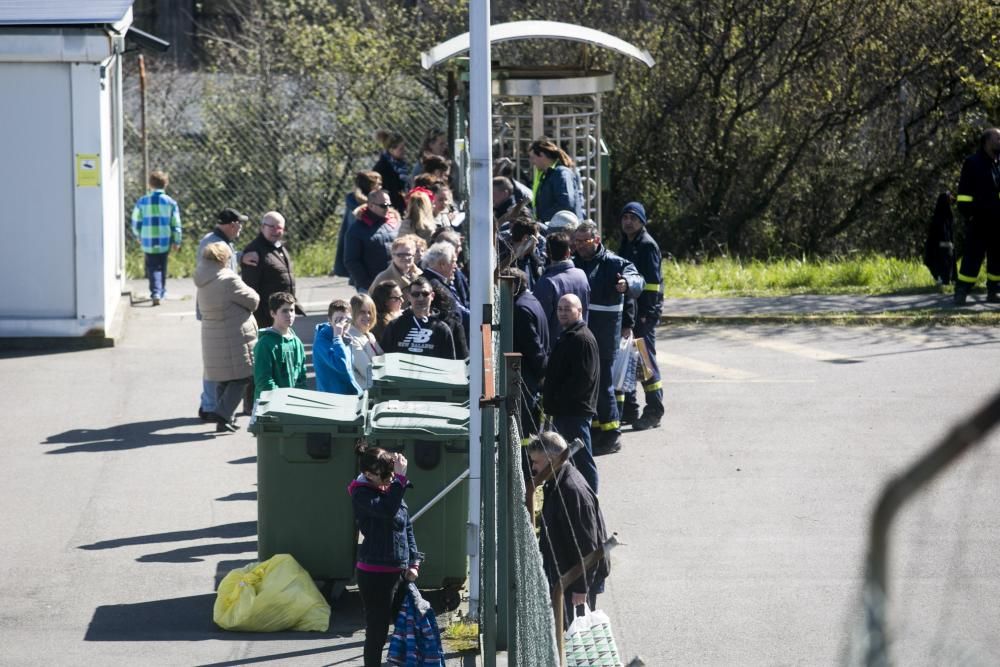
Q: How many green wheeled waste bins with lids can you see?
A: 3